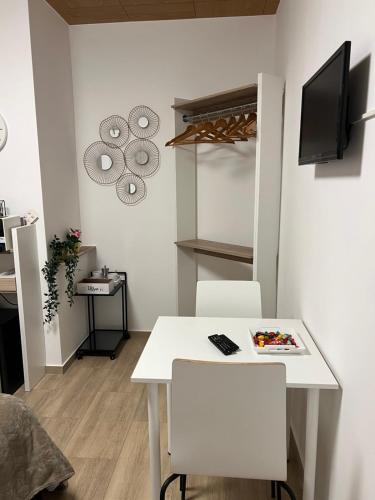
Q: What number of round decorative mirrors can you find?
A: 5